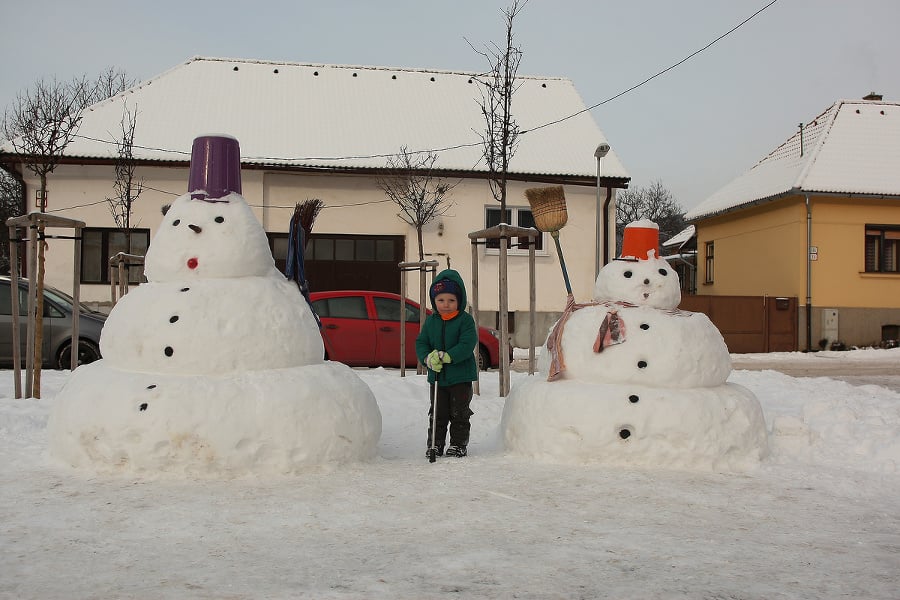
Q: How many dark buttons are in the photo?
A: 9